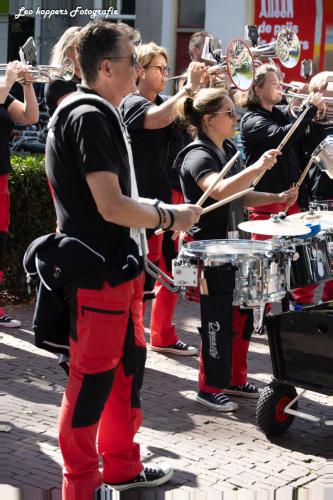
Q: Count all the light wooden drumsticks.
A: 4